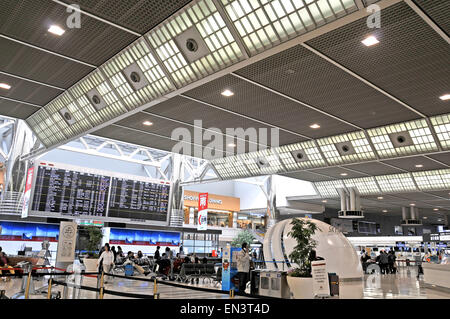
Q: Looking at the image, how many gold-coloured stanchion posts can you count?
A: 5